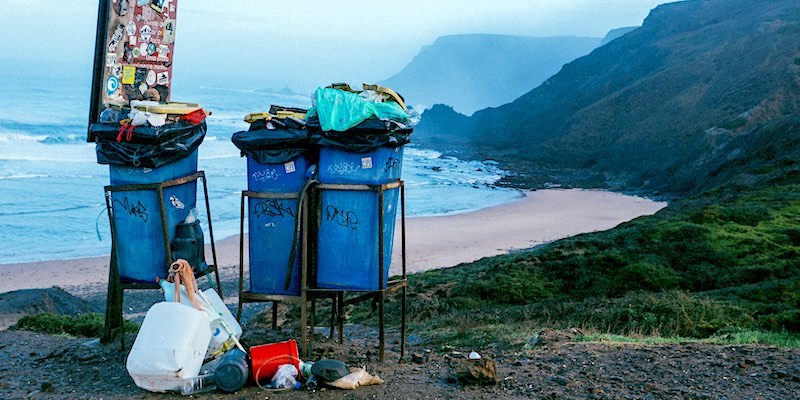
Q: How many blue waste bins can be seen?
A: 3